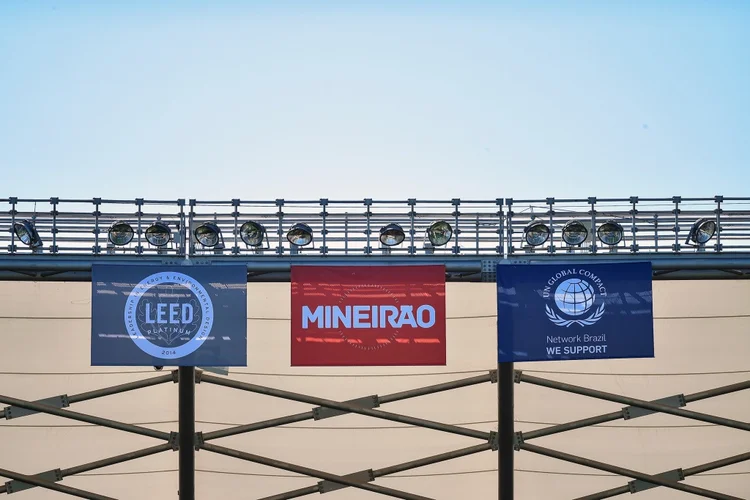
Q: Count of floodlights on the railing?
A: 12